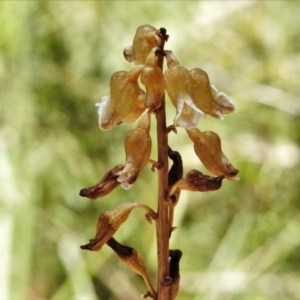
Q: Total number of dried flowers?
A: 6